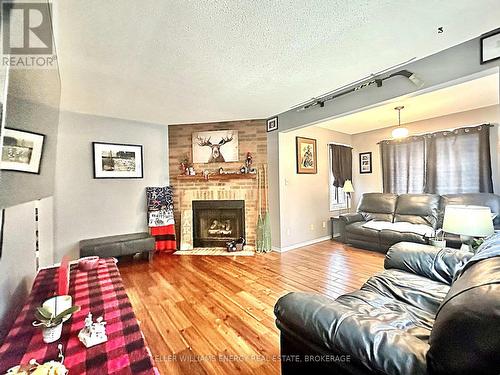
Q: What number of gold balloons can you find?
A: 0